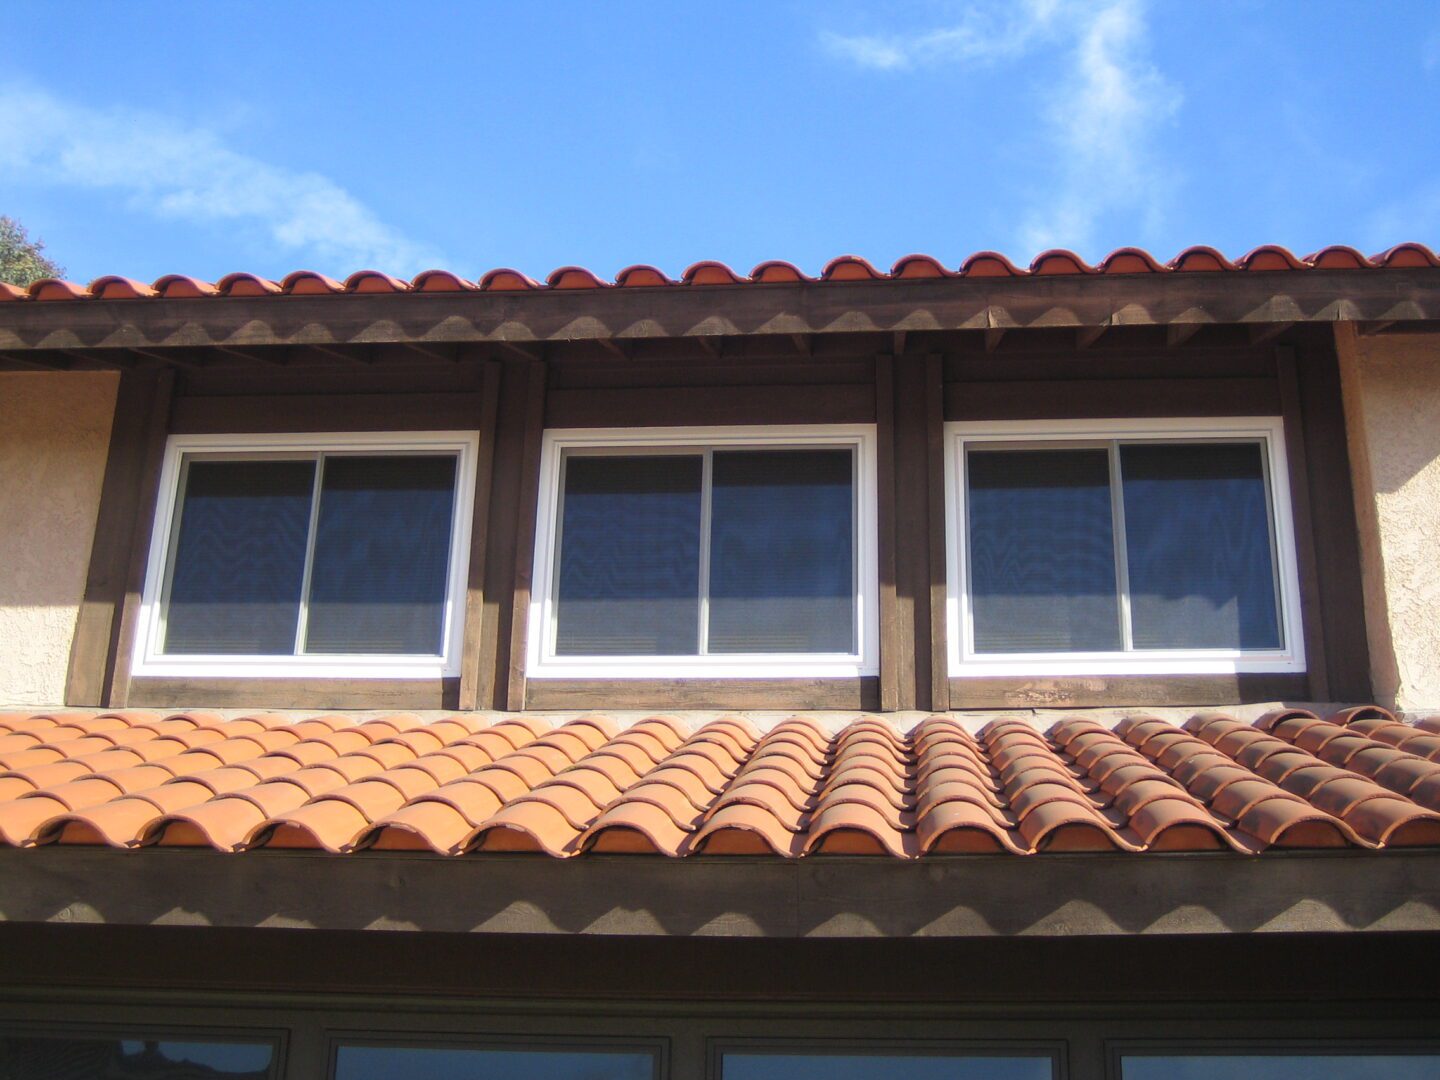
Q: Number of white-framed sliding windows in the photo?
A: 3